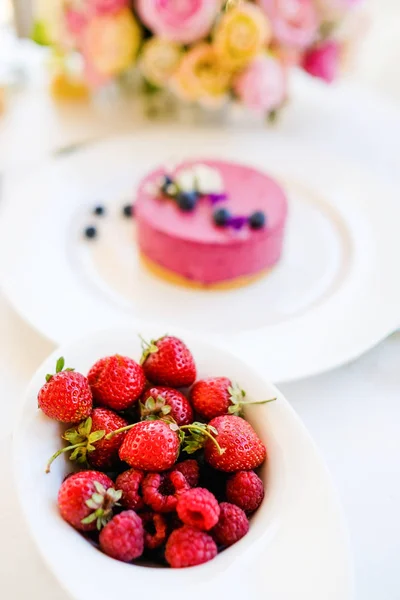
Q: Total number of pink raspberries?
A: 9